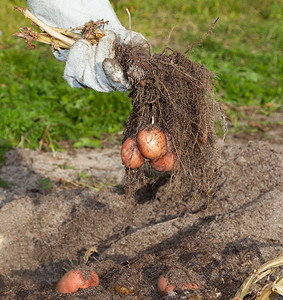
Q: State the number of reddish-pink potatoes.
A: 5